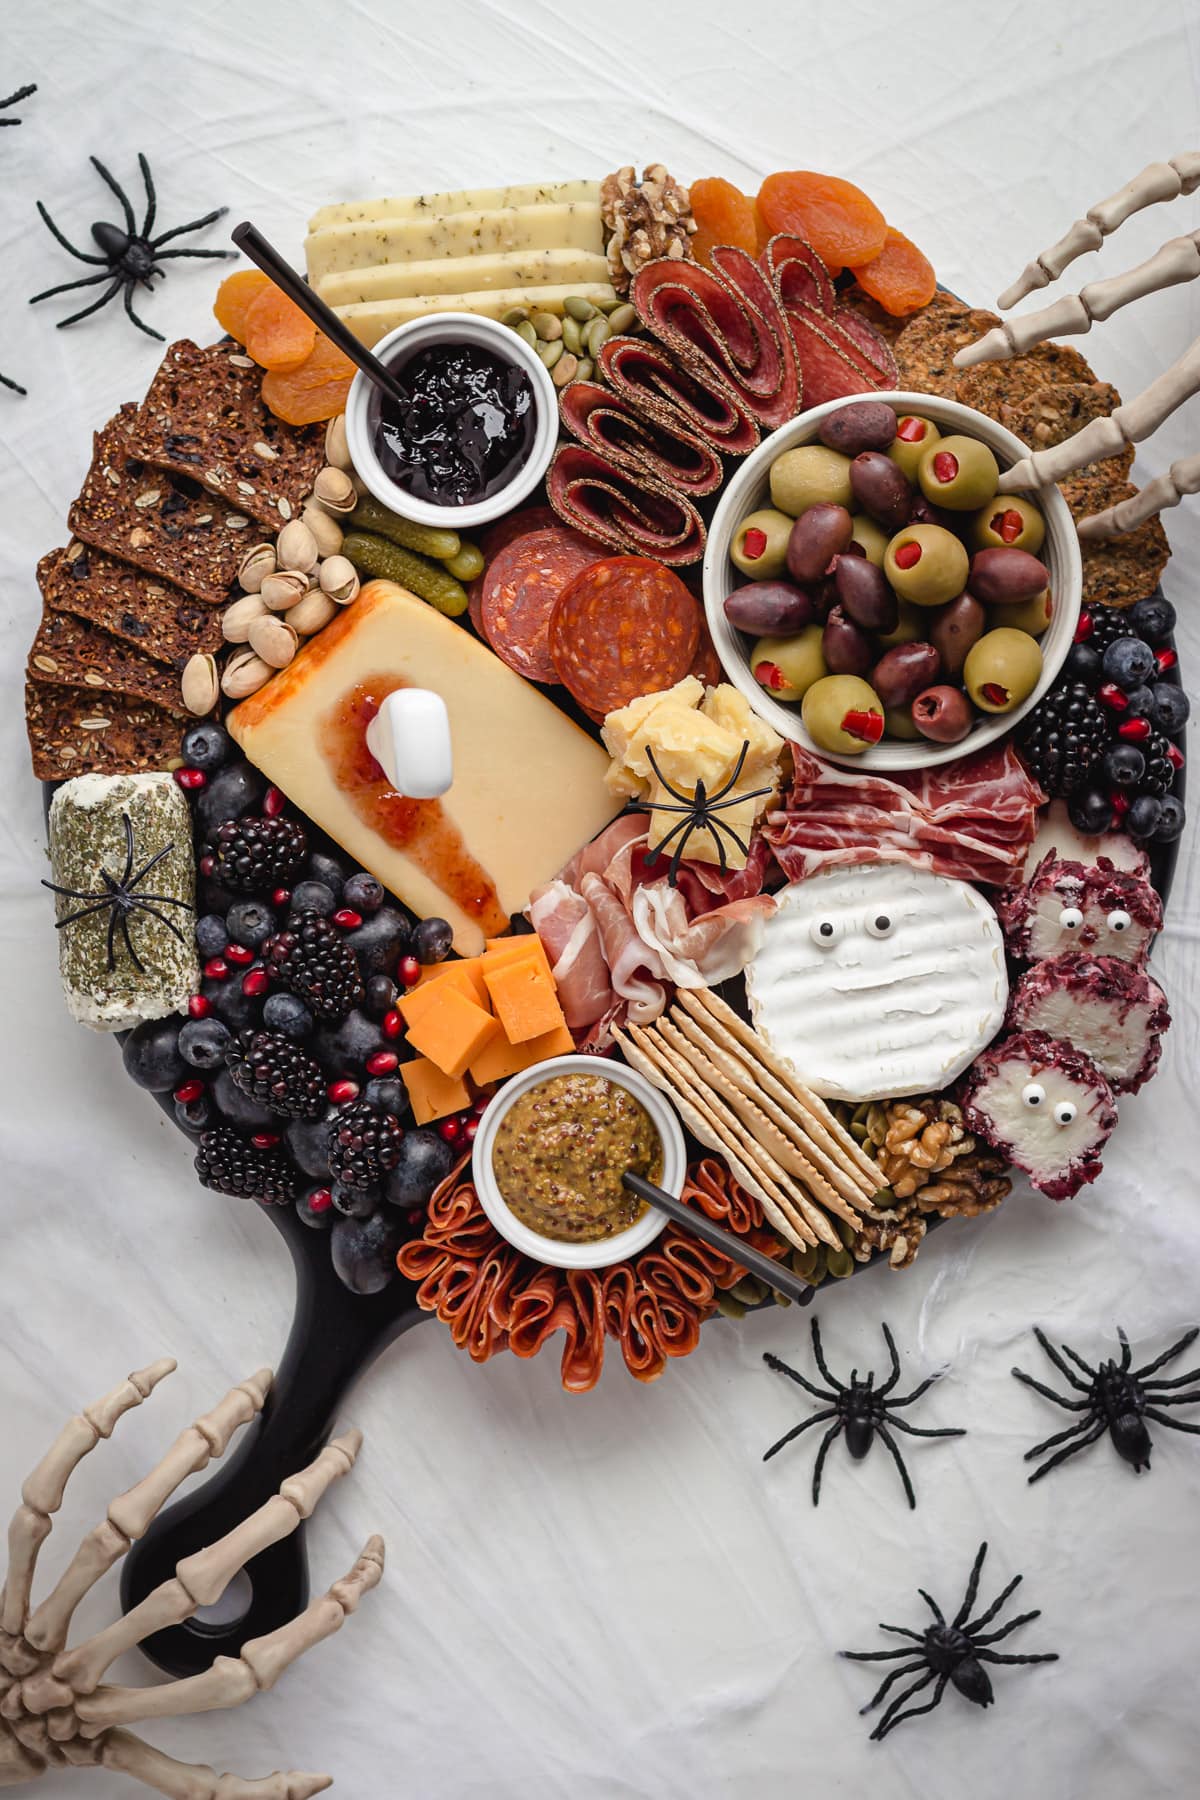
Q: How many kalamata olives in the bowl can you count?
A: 11